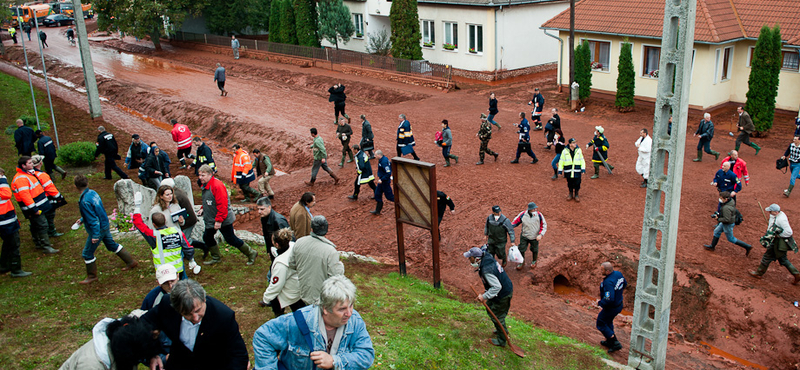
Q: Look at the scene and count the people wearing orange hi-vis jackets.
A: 4